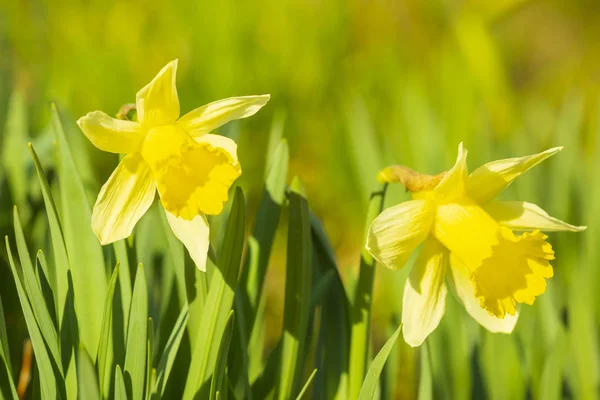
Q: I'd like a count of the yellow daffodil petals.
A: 12